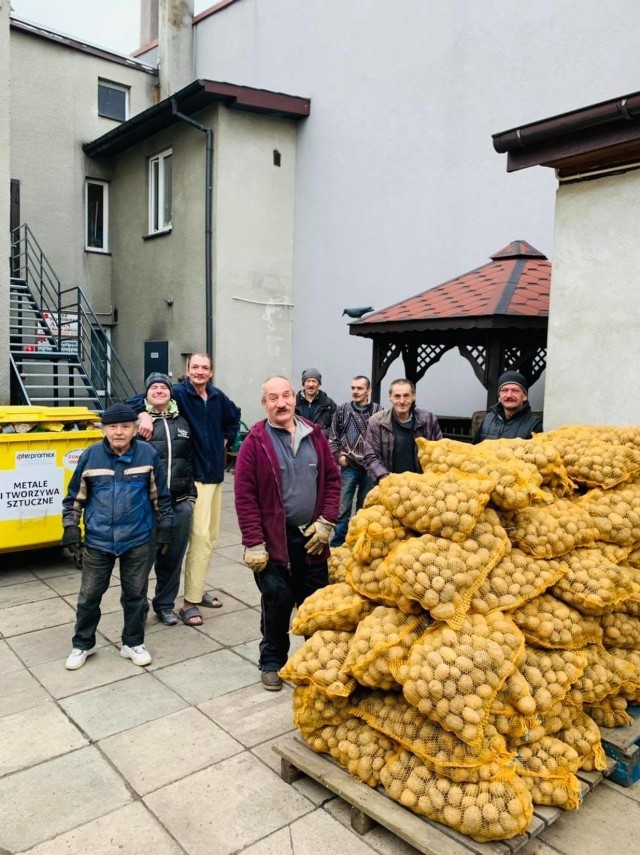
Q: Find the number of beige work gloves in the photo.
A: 2